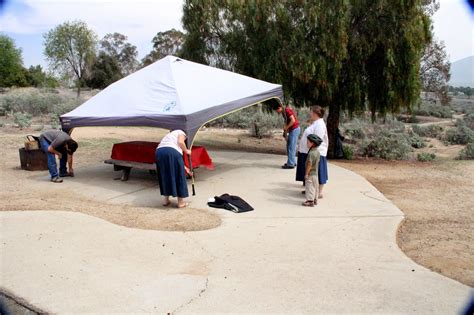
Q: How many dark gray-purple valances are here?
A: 2